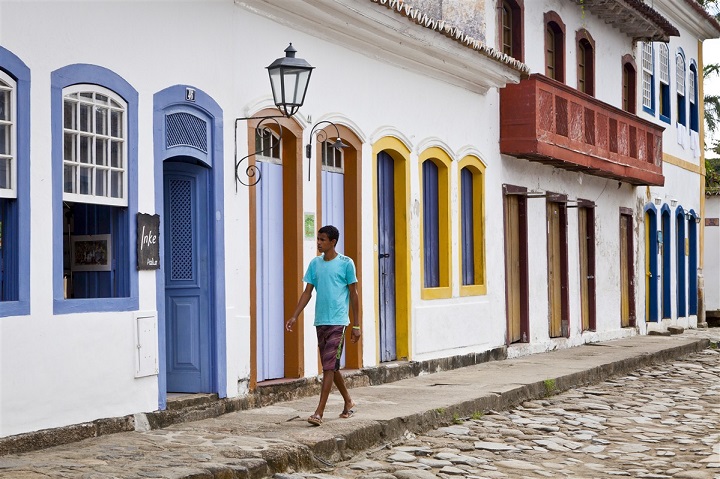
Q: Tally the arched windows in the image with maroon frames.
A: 4